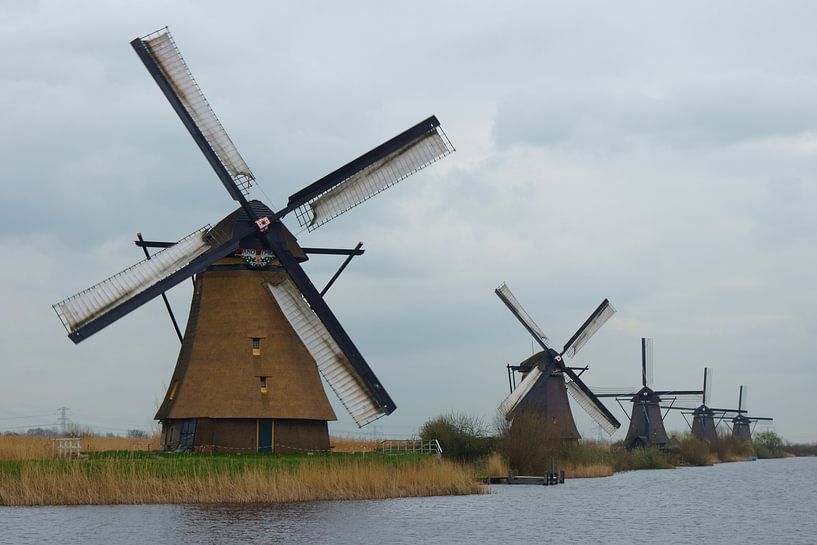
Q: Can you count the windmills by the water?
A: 5